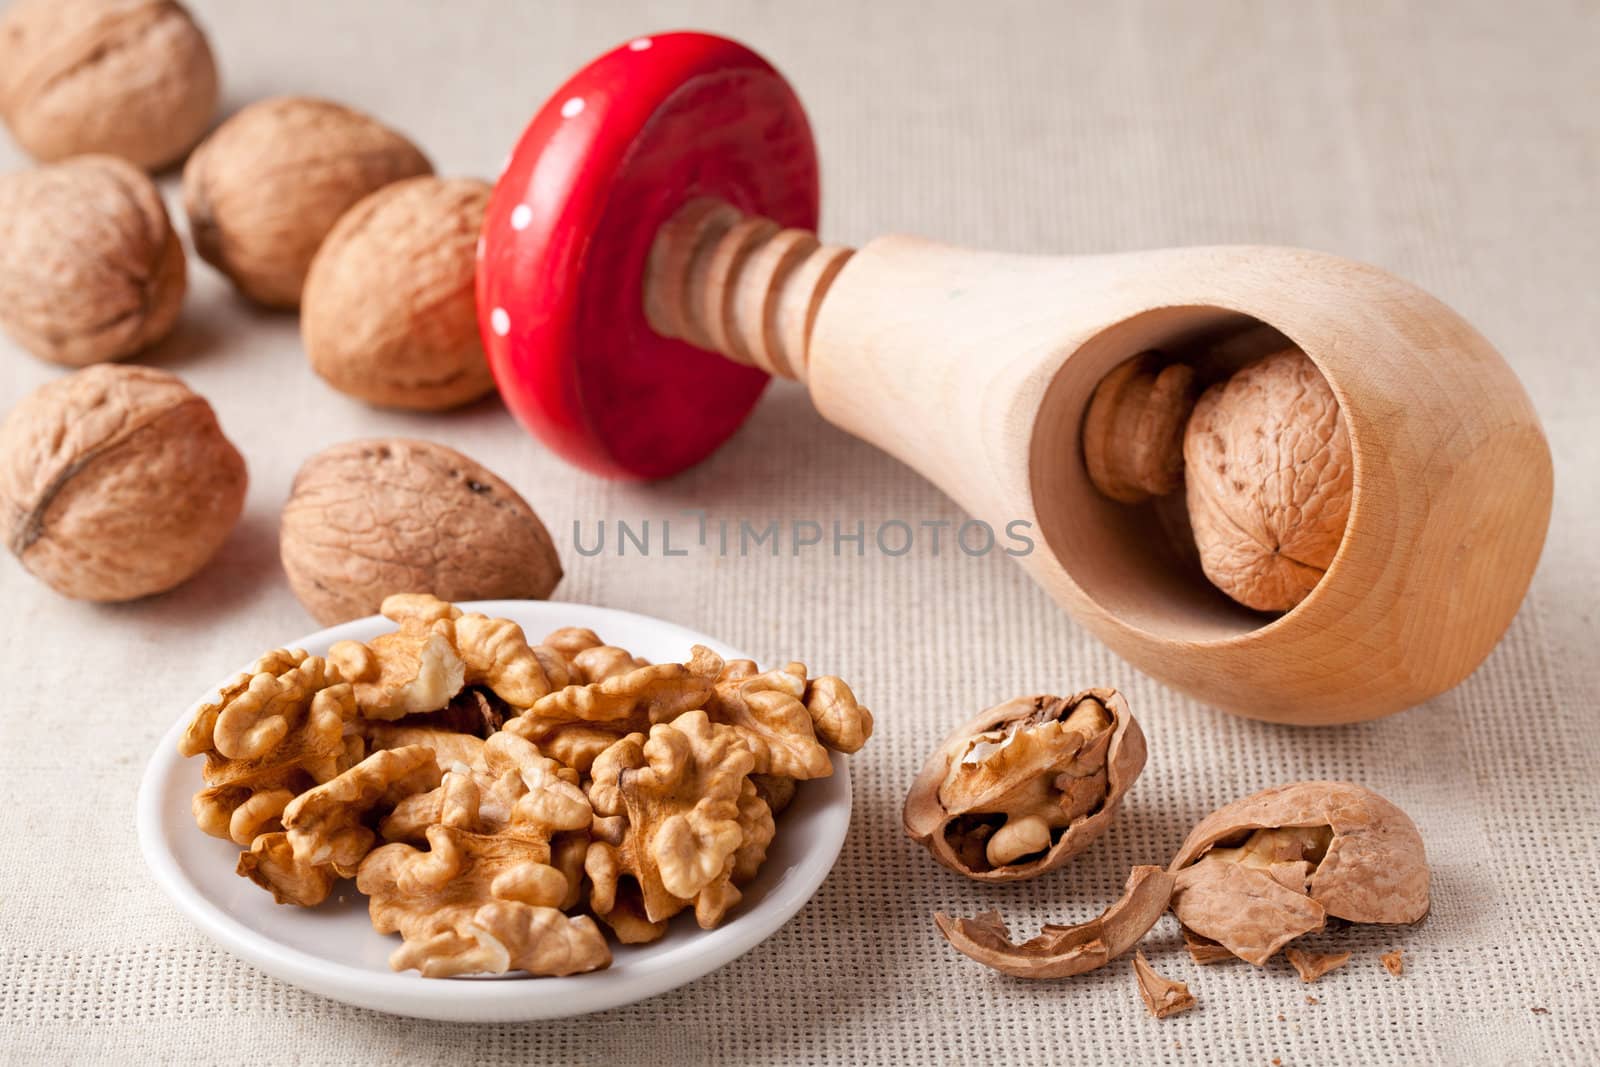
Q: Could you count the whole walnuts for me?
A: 7